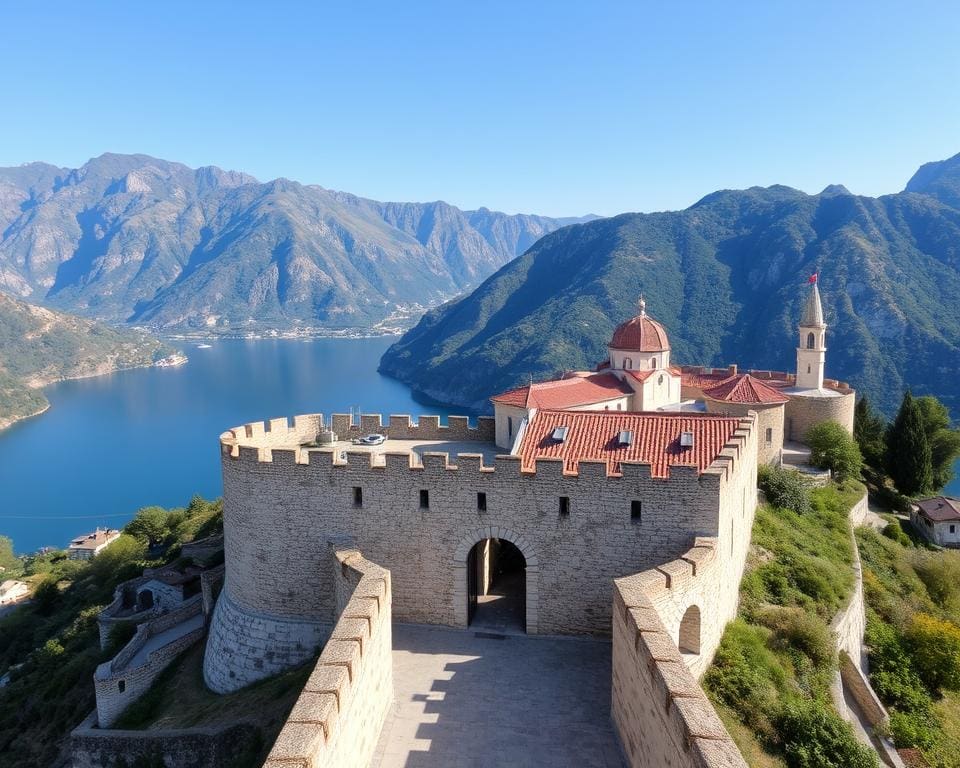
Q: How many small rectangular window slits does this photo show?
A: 5